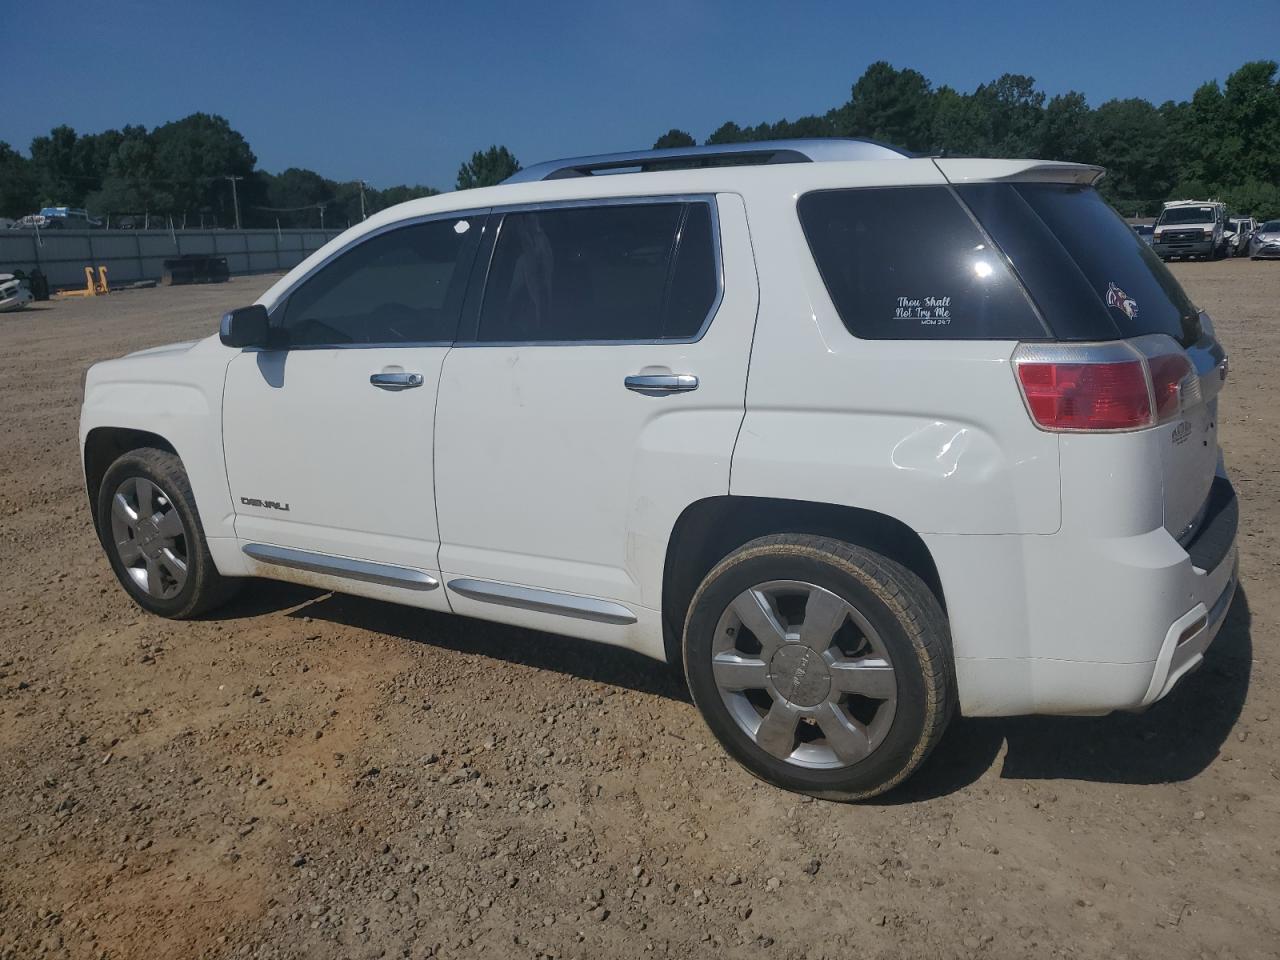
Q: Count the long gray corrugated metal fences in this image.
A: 1